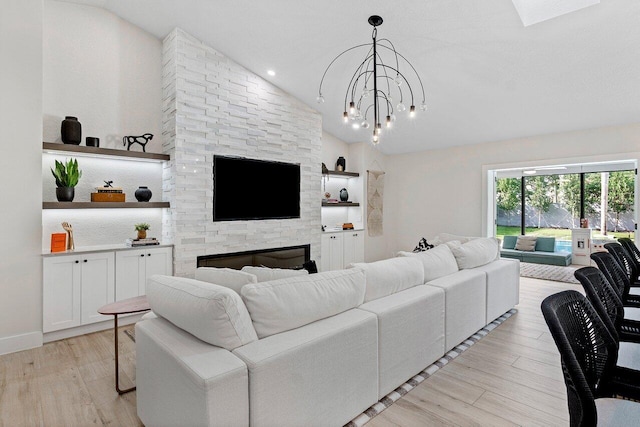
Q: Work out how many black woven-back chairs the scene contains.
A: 5